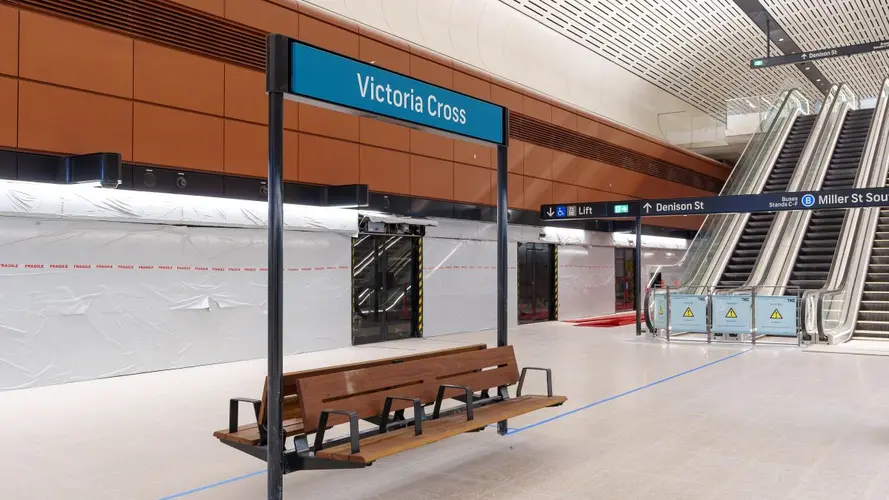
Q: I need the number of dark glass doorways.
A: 3